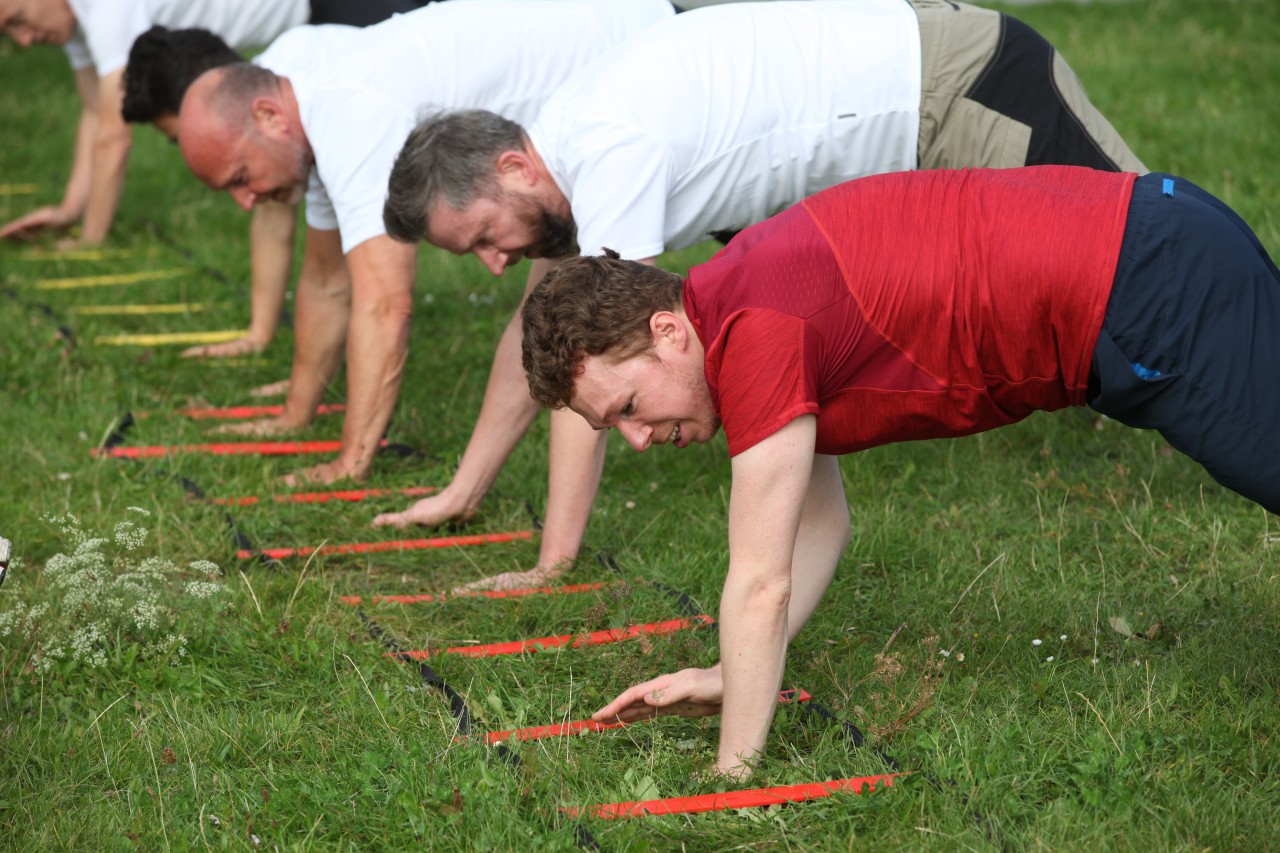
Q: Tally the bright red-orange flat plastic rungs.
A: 8